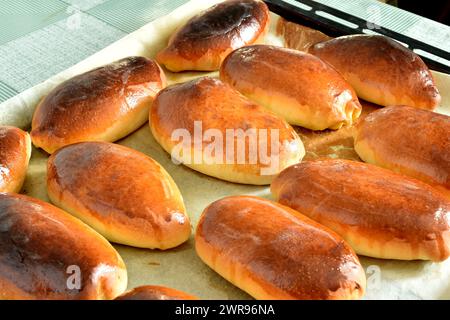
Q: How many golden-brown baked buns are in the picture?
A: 12